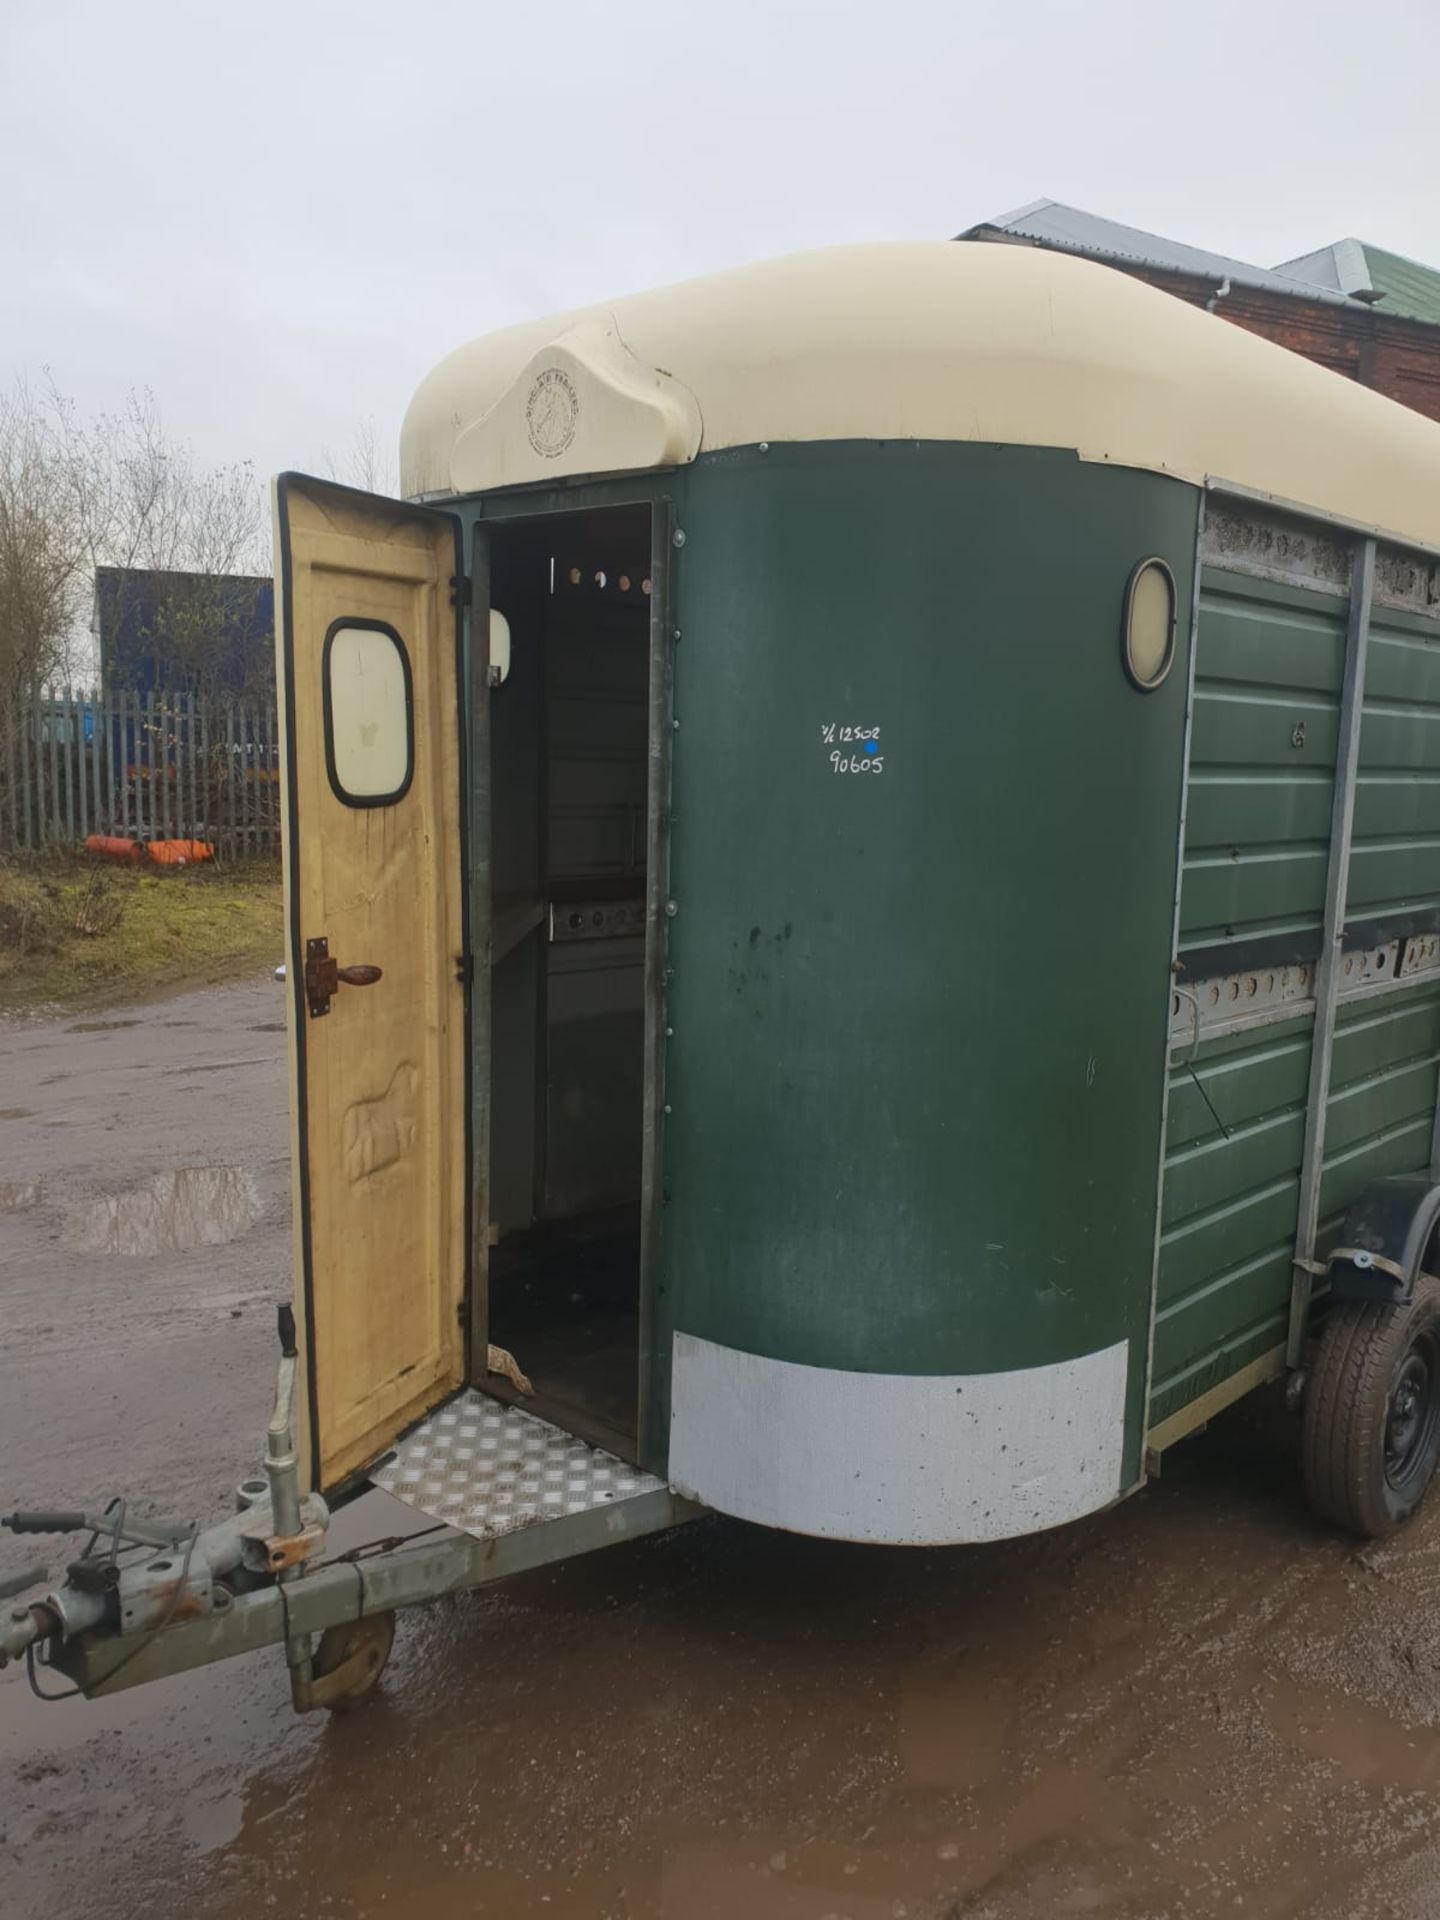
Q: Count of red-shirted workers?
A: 0